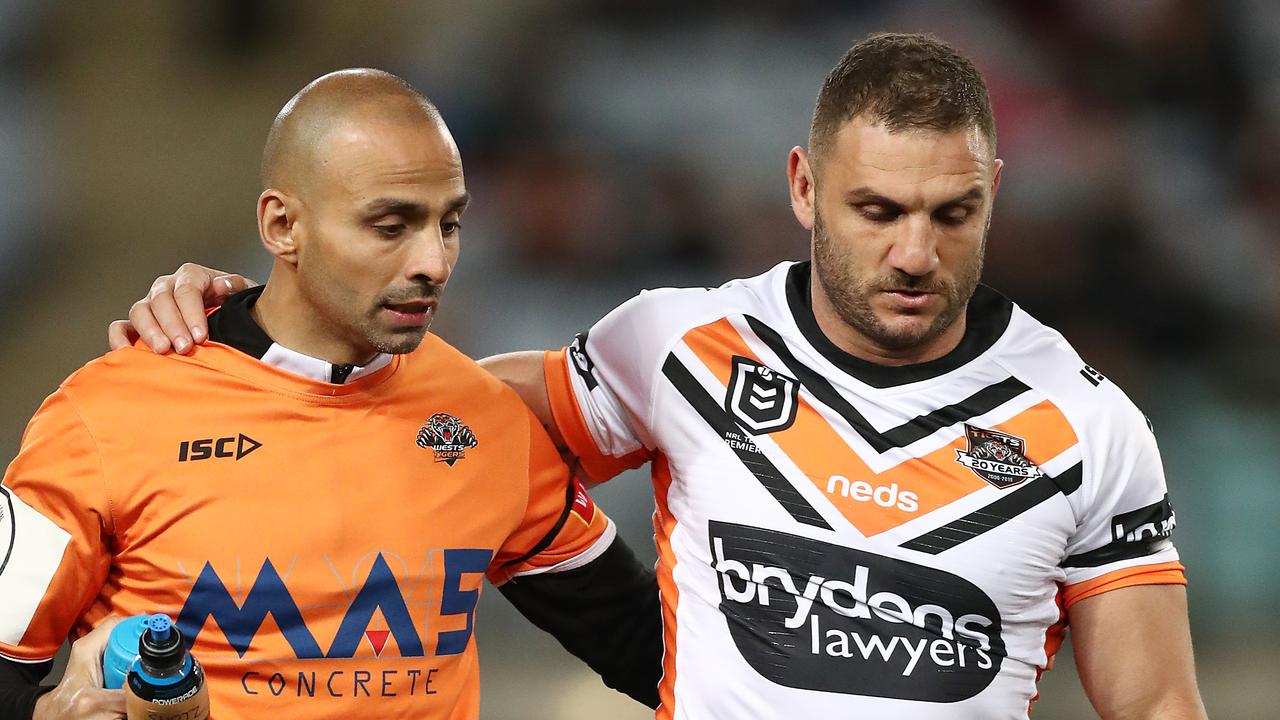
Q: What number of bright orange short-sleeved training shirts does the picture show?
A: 1